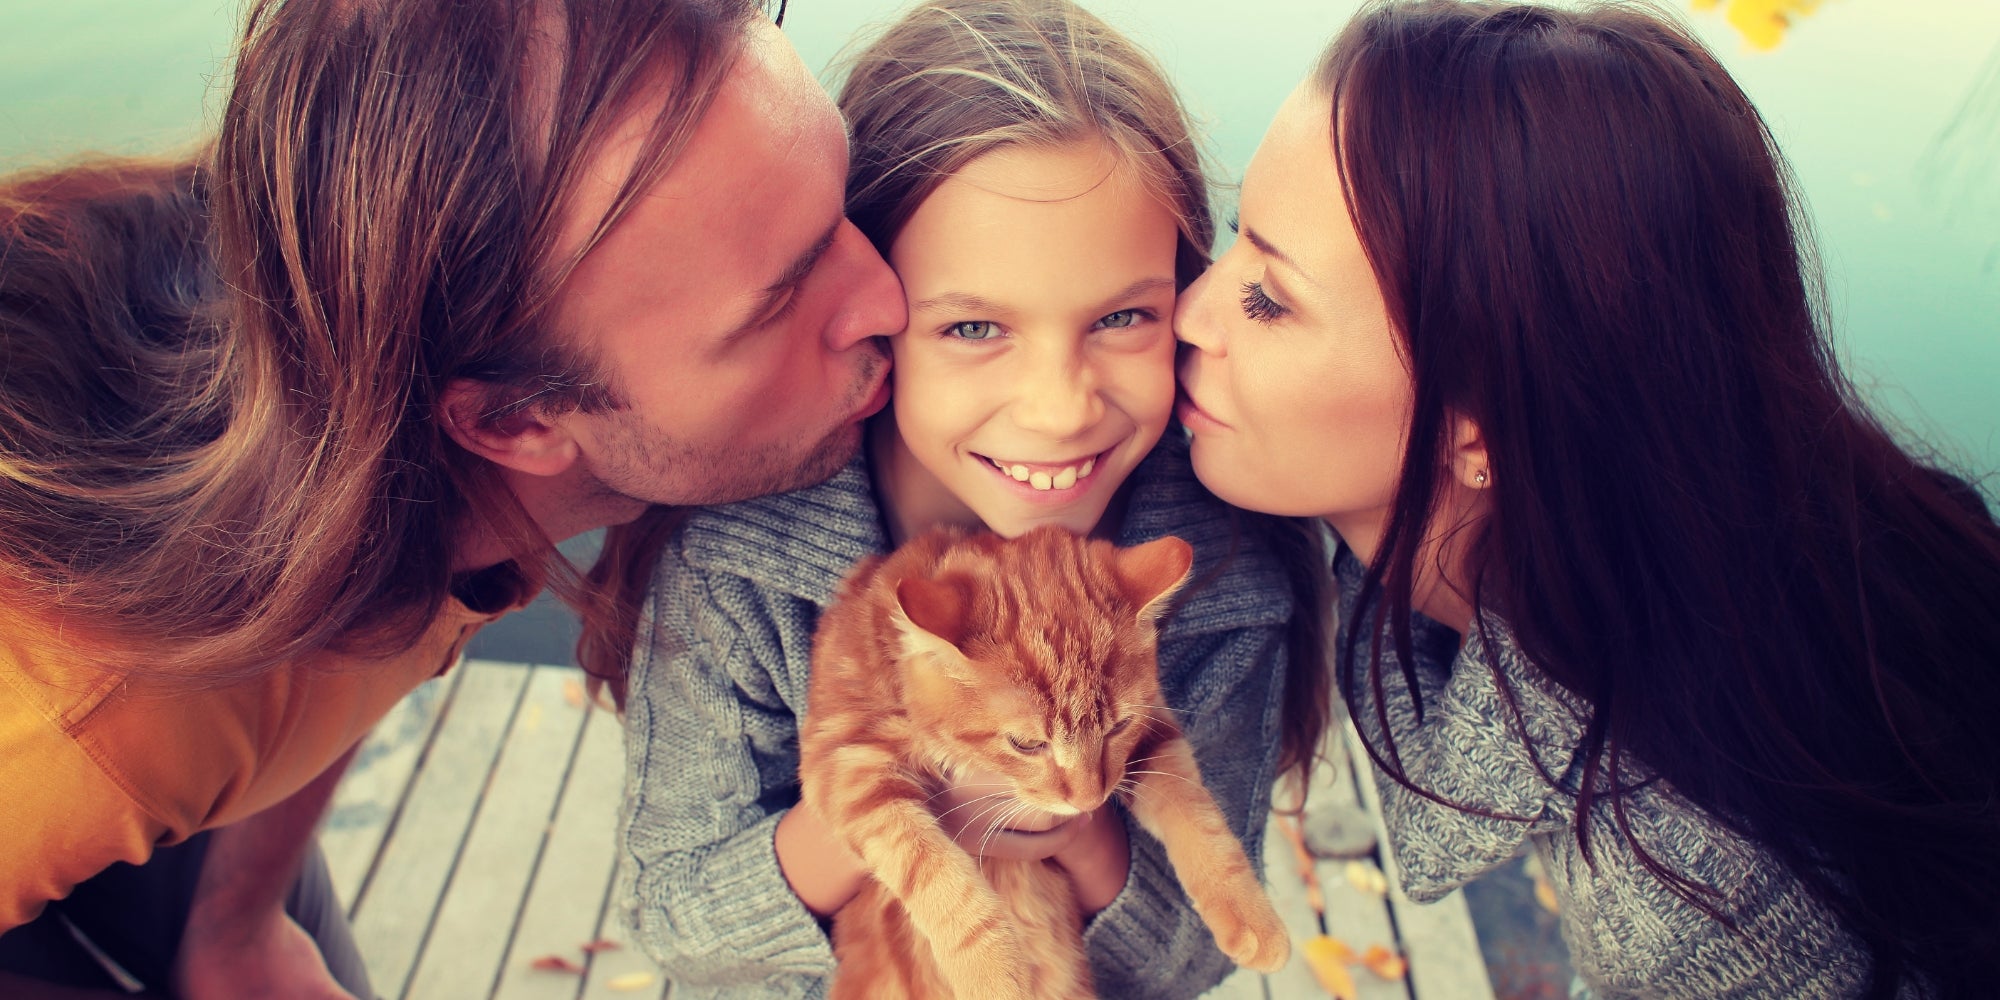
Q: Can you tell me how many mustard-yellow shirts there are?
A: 1